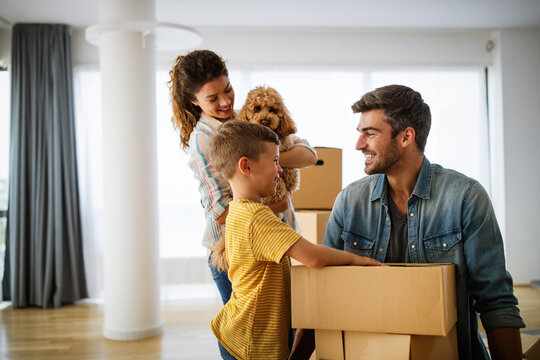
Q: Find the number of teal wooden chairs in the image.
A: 0